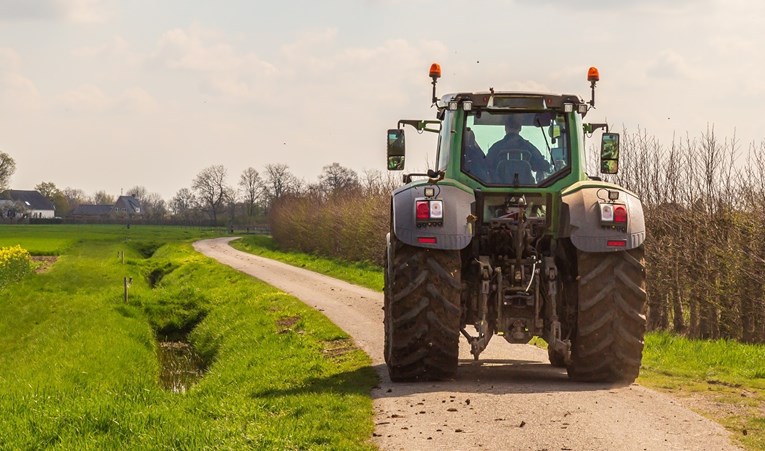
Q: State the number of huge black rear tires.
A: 2